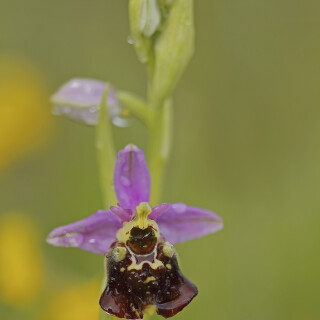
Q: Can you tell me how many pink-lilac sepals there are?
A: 3